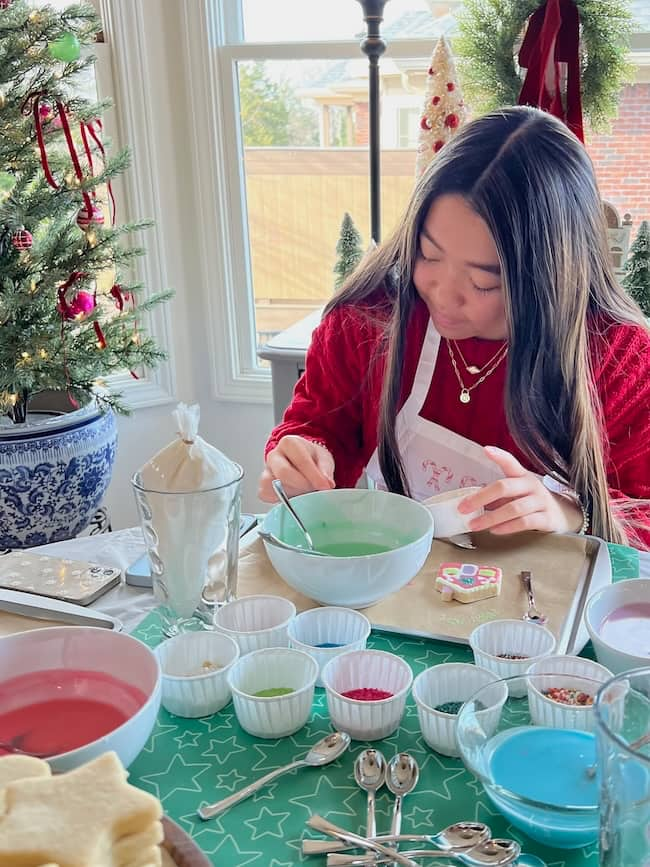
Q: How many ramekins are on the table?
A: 8